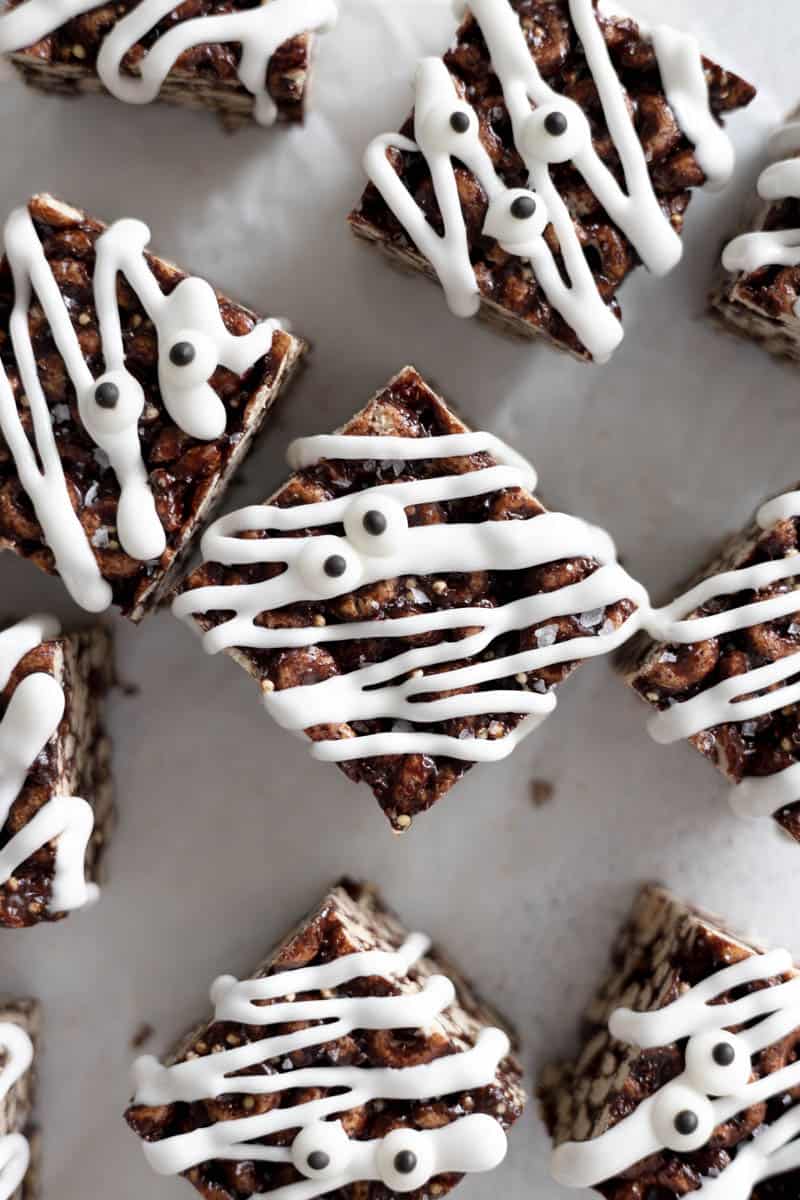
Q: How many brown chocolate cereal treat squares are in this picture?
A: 10